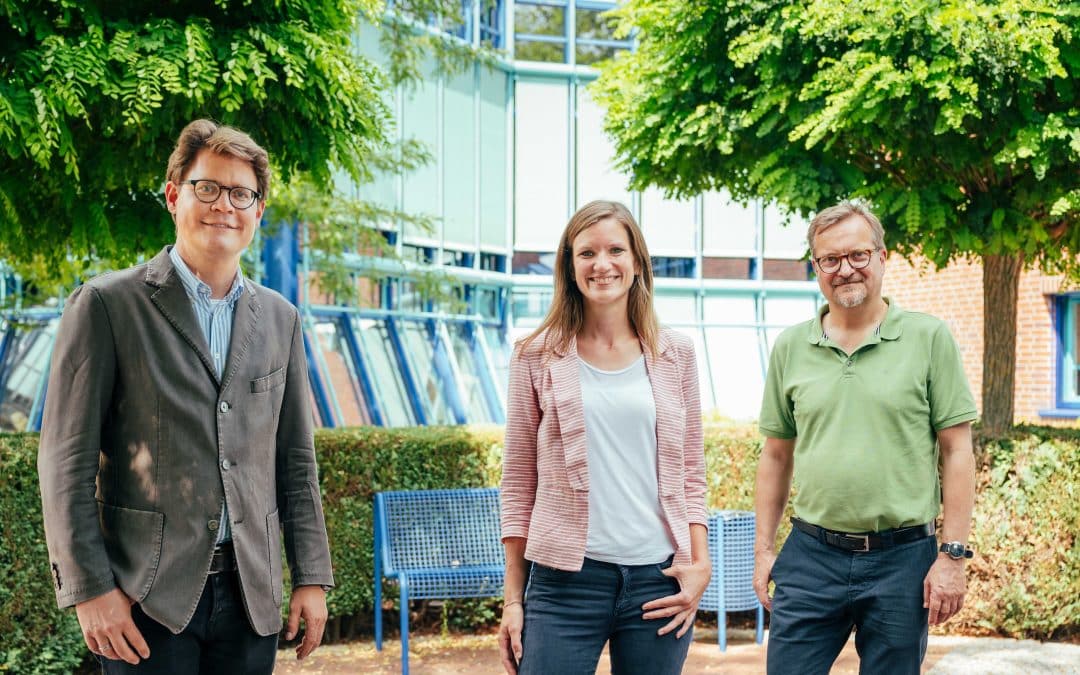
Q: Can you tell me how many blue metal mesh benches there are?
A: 1